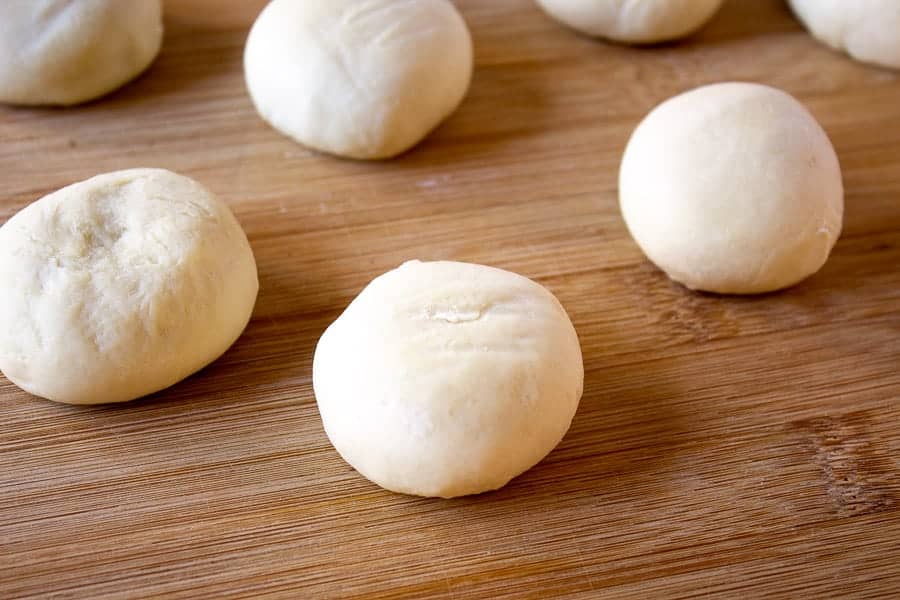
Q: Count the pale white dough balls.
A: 7